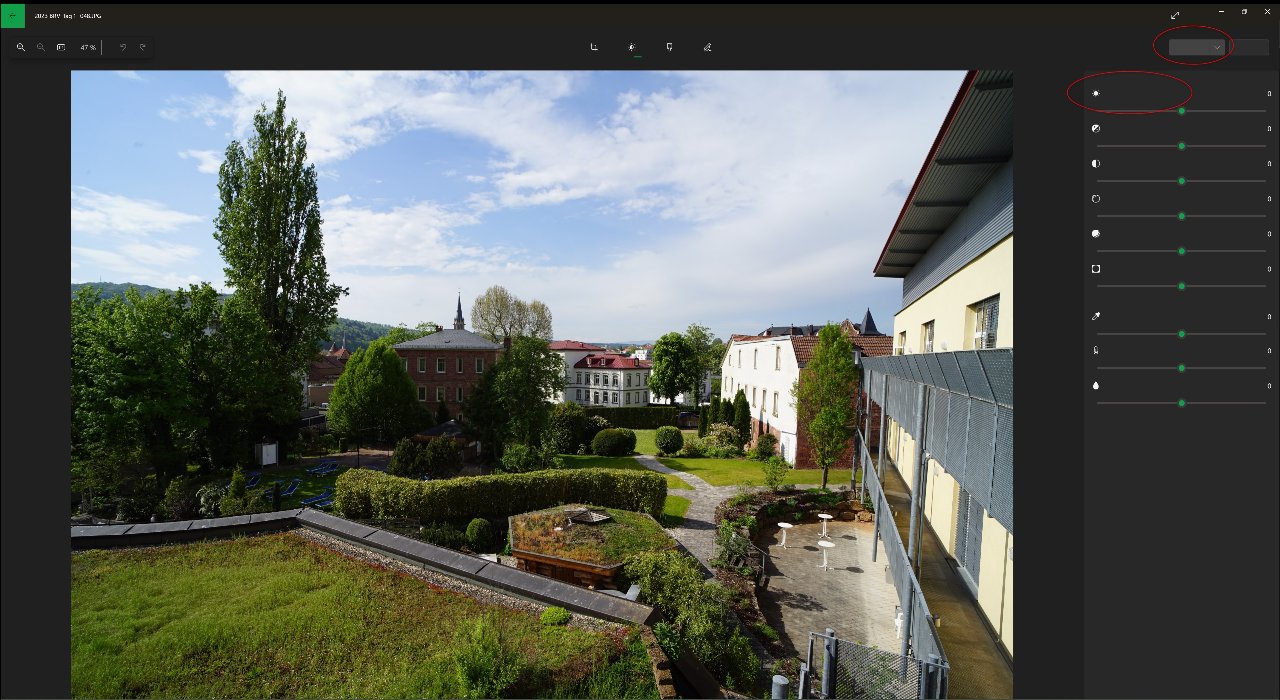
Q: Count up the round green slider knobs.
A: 9